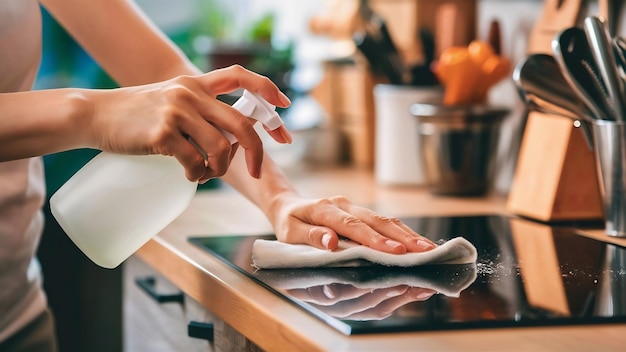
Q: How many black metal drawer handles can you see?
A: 2